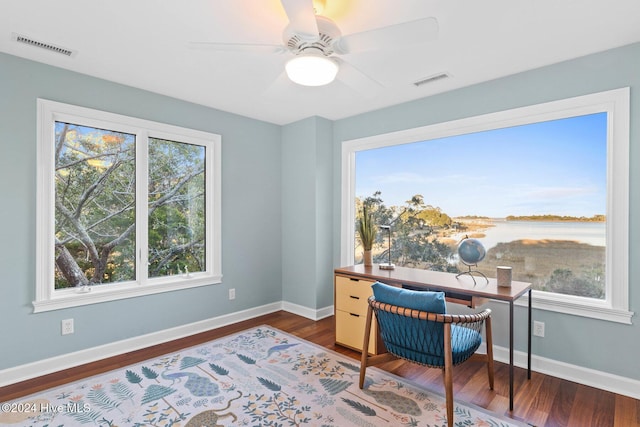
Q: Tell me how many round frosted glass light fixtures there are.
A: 1